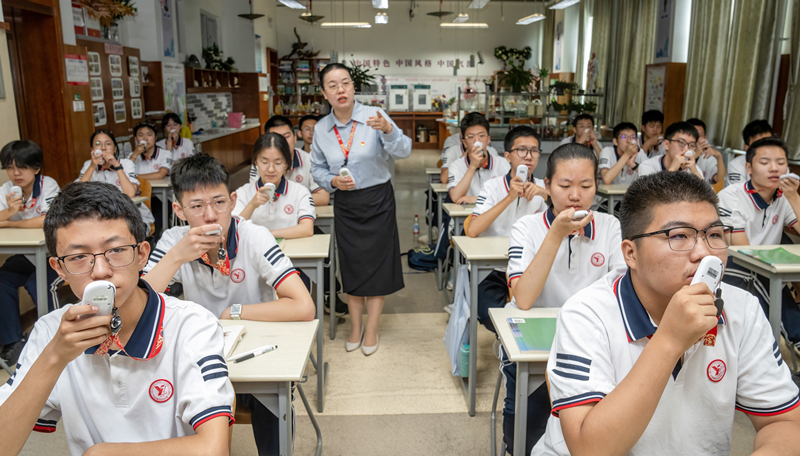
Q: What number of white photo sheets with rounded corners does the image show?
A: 9